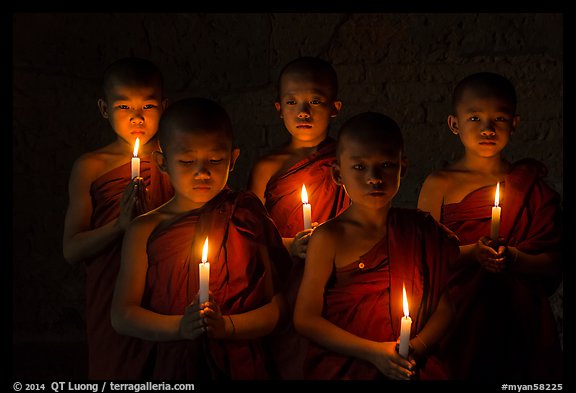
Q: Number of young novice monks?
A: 5